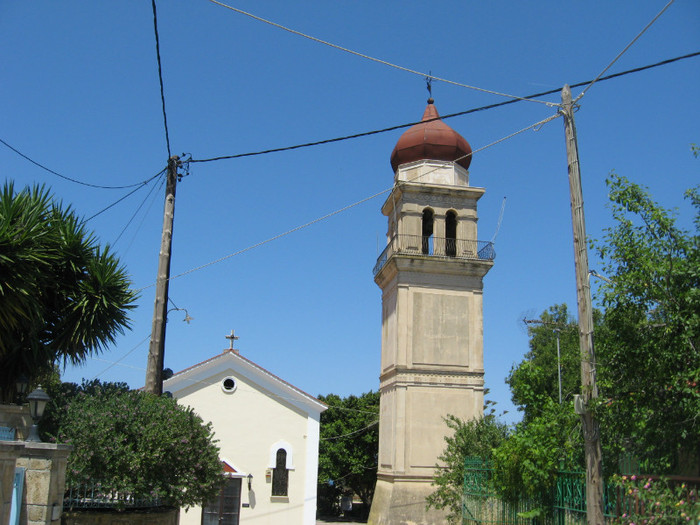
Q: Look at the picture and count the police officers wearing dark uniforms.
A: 0